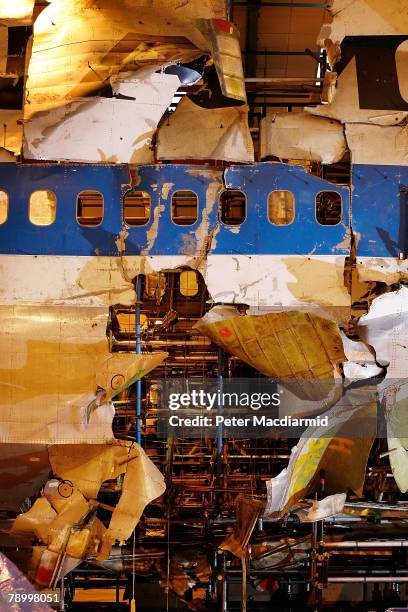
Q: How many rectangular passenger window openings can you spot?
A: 8